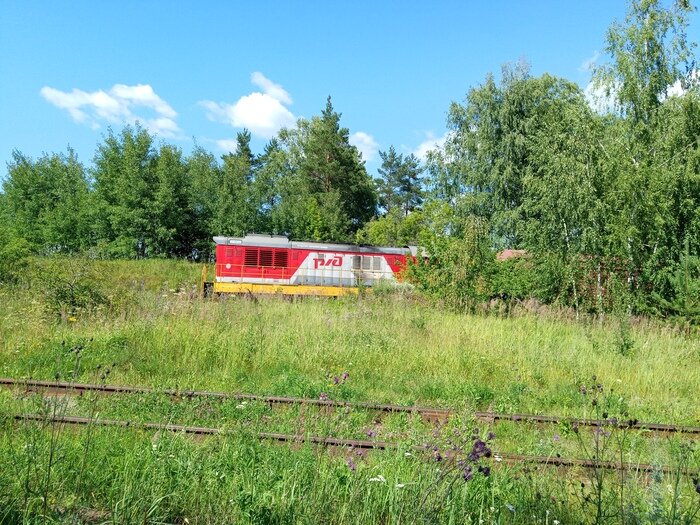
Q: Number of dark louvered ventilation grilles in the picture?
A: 3